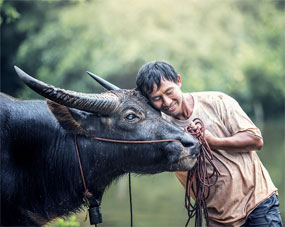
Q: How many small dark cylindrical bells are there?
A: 1